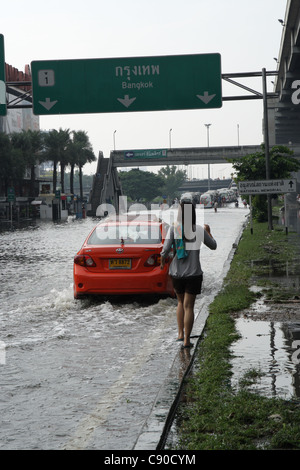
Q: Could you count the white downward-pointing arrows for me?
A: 3